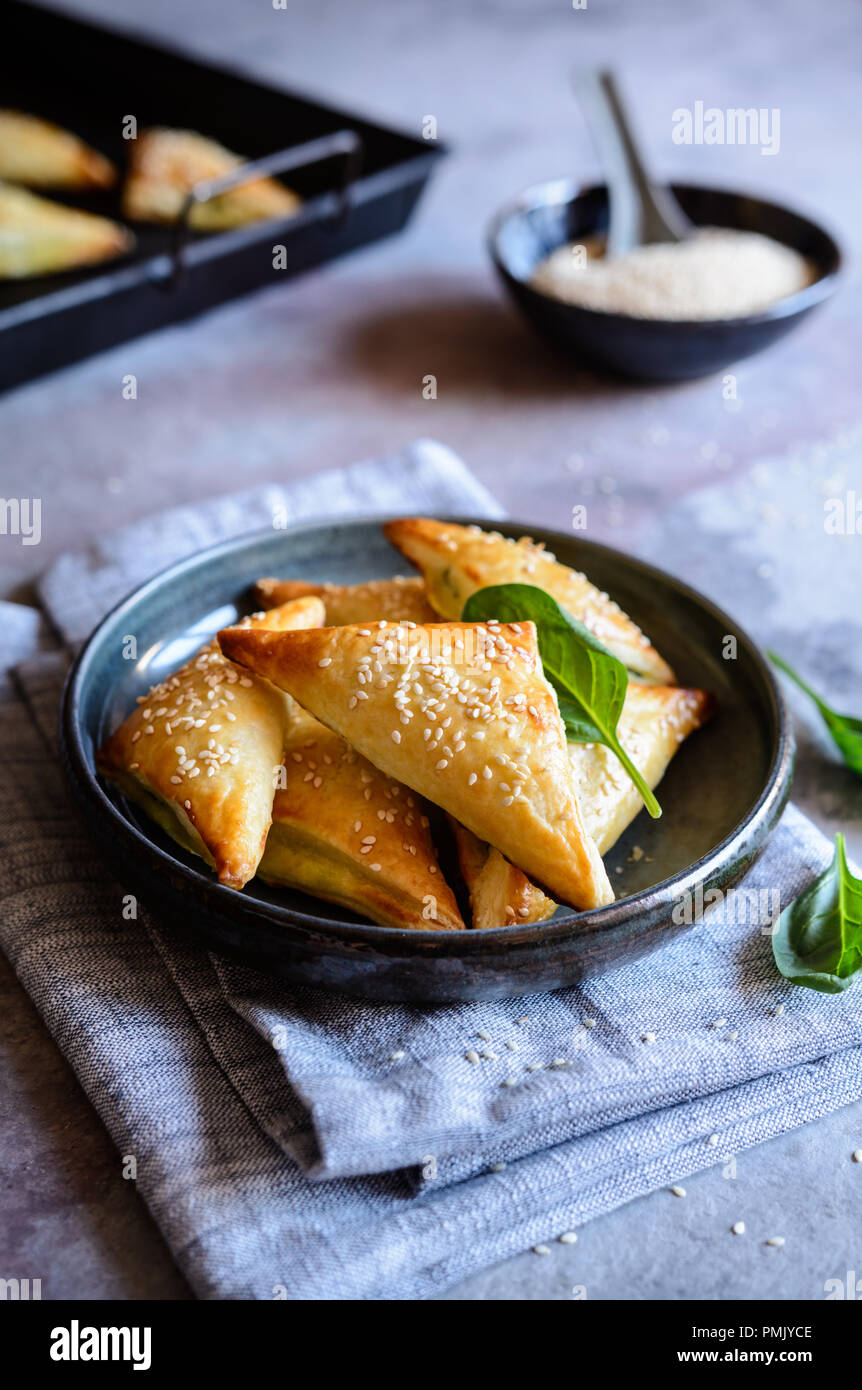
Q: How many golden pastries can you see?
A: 10